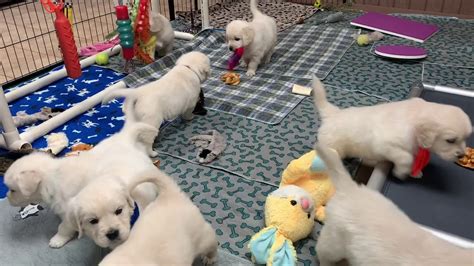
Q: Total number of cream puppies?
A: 8